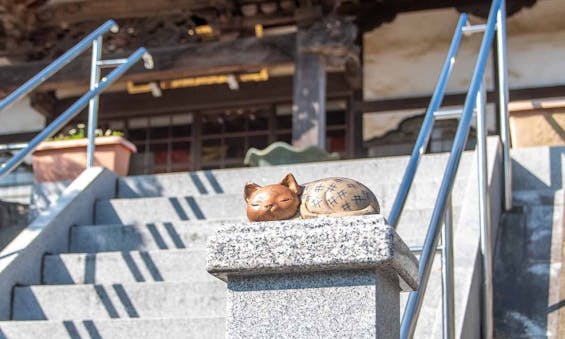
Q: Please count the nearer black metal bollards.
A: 0